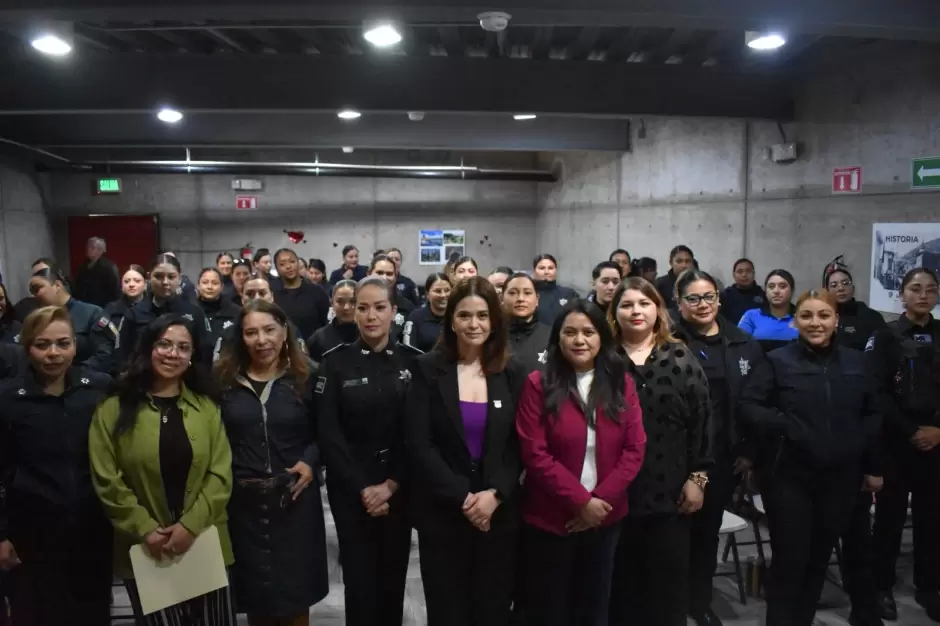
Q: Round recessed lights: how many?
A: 6